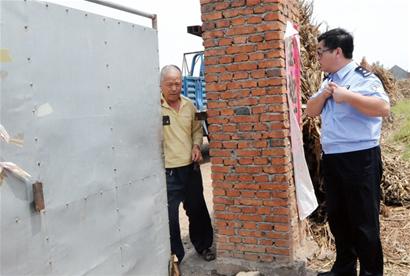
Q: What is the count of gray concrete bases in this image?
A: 1